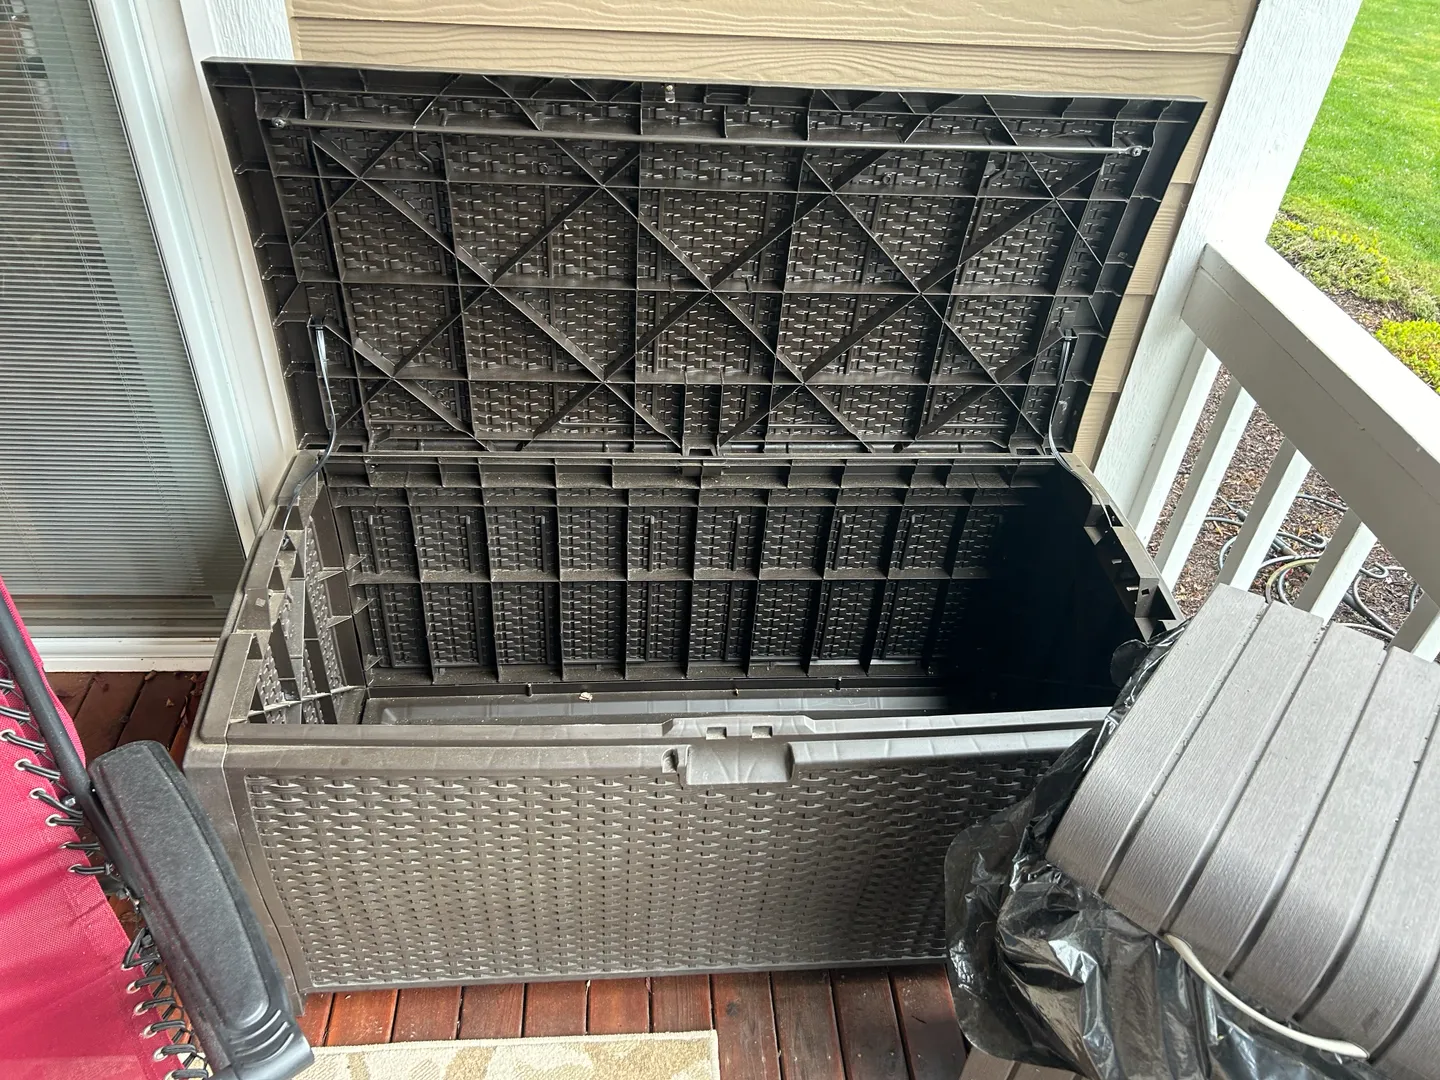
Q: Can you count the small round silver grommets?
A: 12